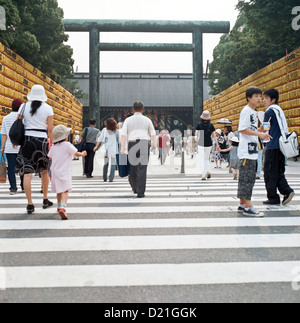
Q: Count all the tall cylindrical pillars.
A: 2